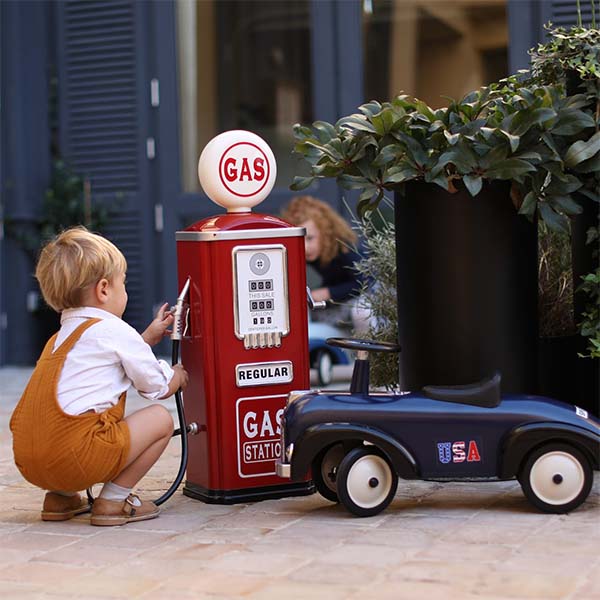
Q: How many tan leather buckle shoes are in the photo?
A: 2